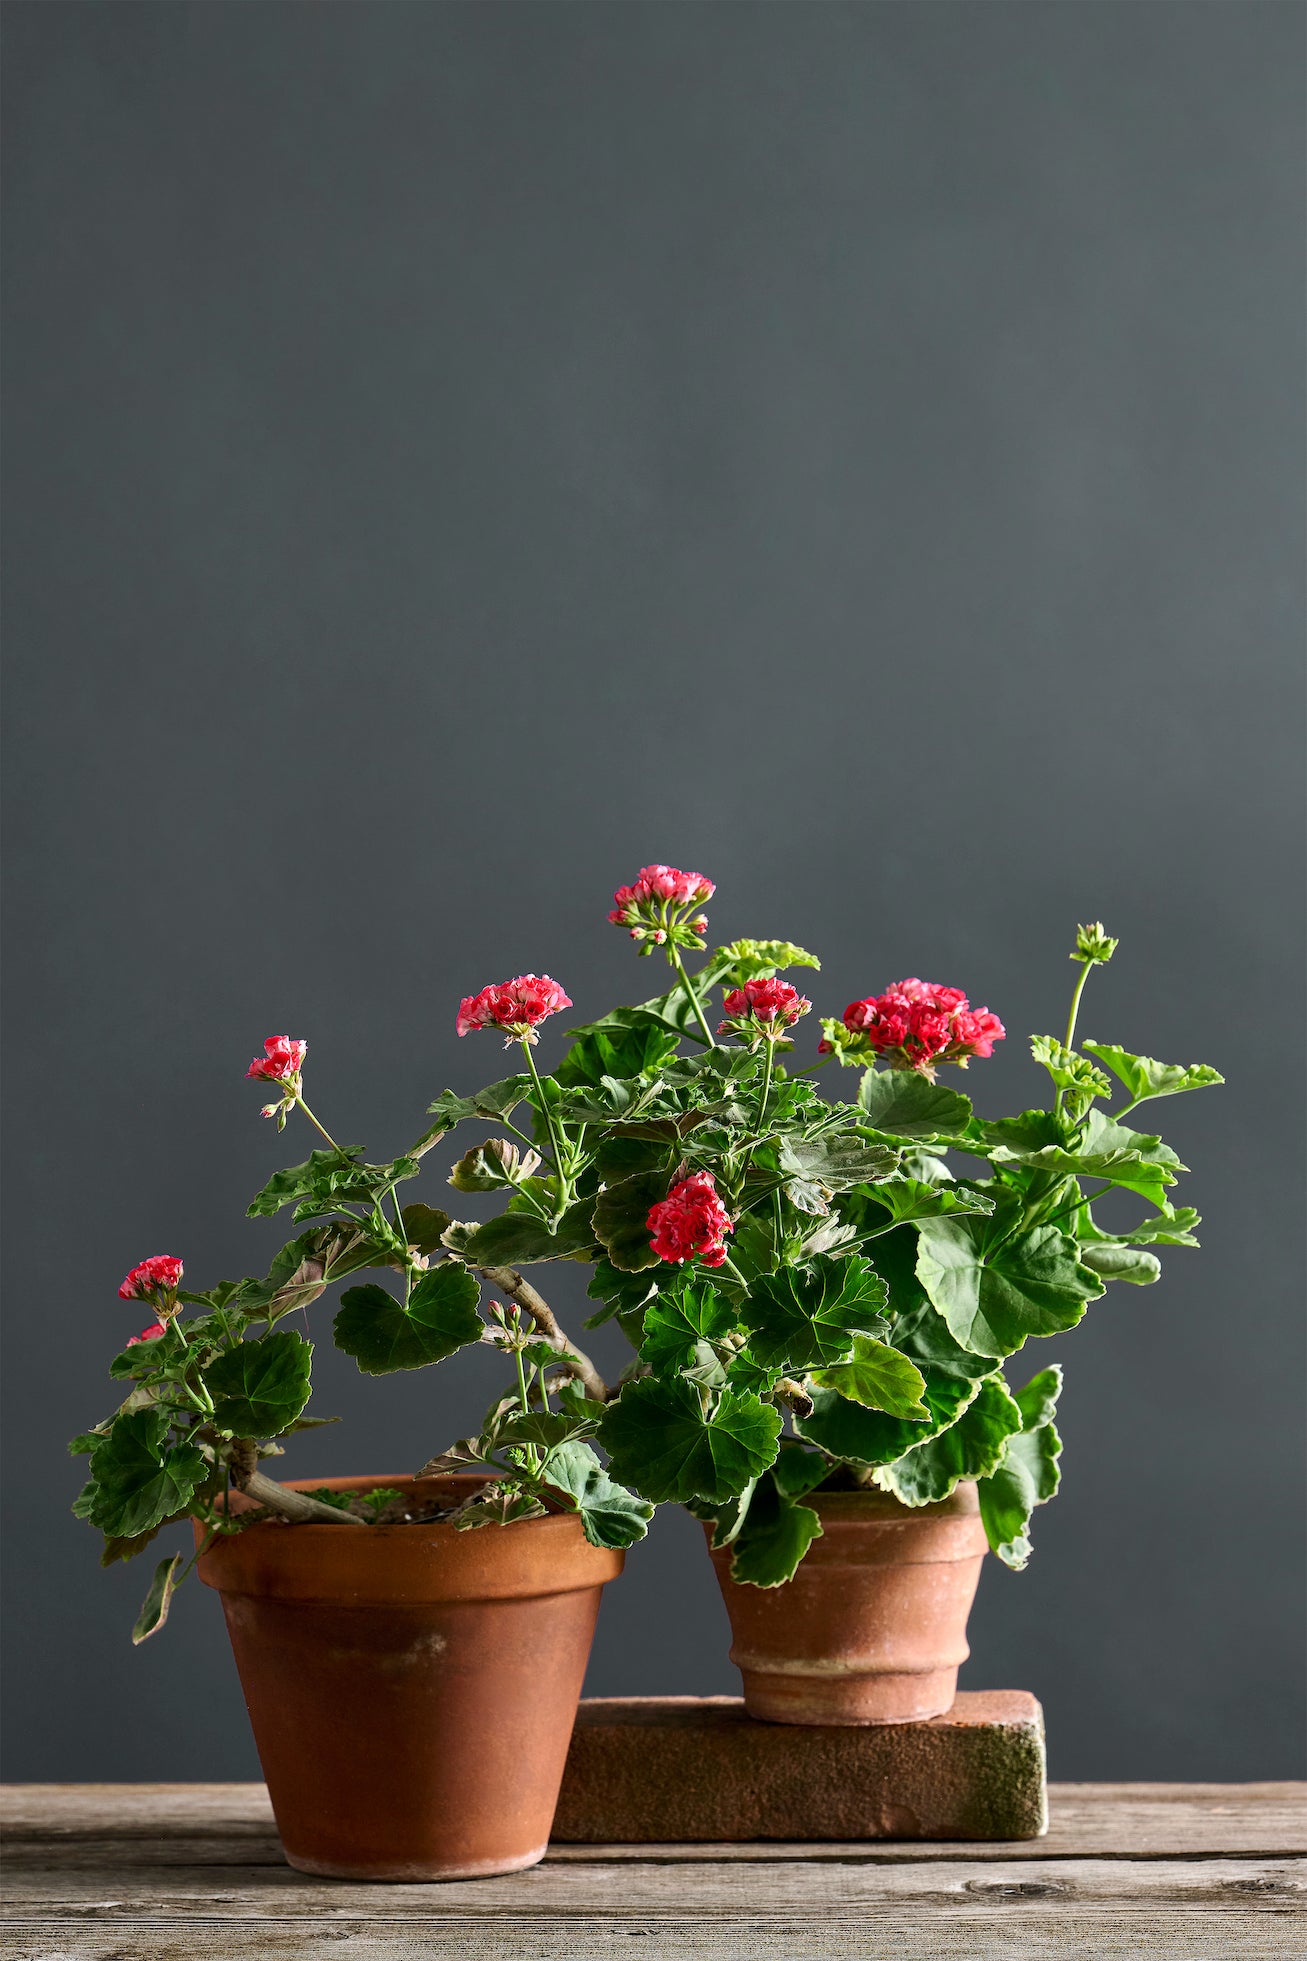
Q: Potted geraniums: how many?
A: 2